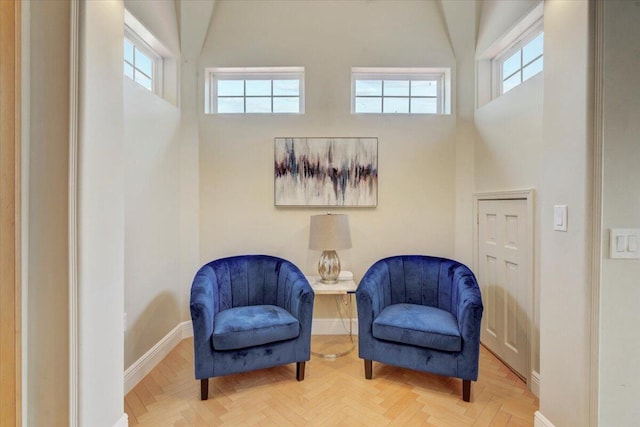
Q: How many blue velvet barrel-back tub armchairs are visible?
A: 2